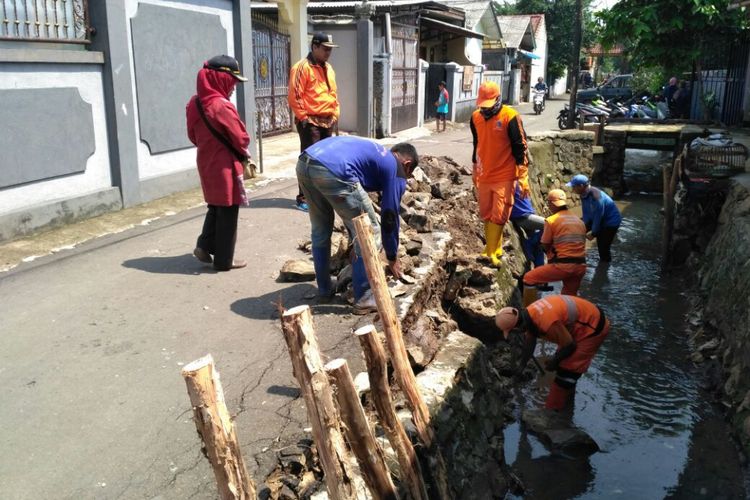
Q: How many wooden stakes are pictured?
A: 5